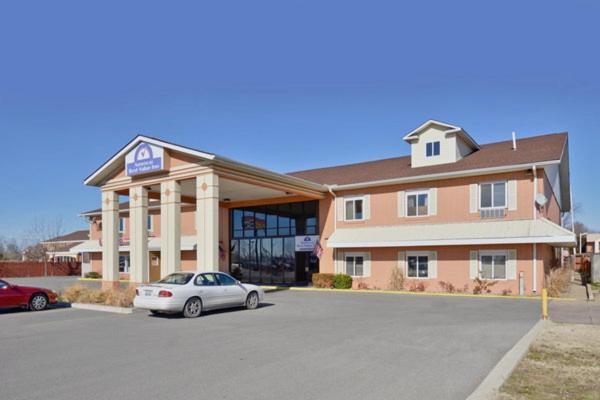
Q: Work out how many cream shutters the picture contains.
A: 12